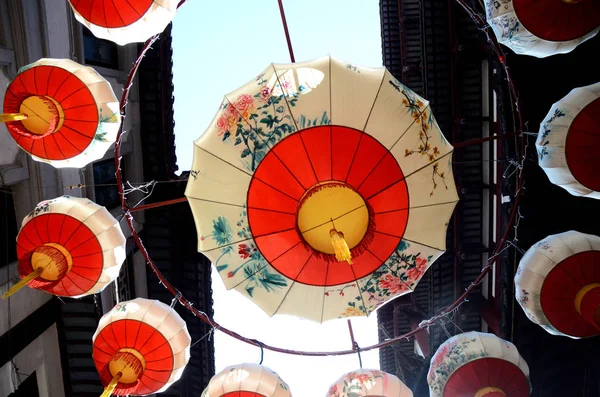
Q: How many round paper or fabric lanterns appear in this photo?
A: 11